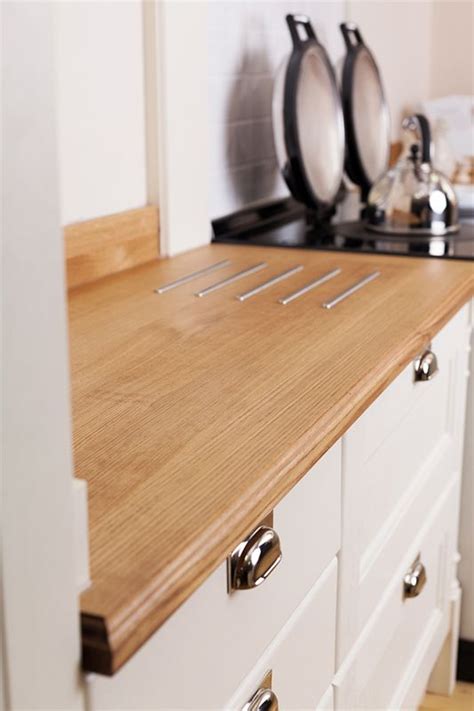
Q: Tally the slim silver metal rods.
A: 5